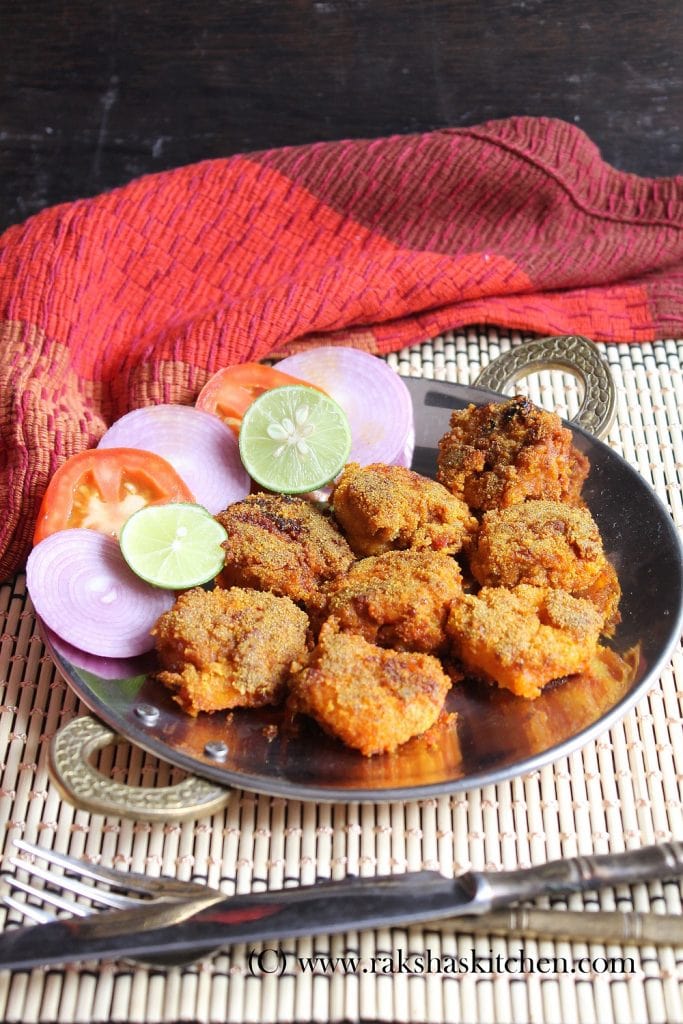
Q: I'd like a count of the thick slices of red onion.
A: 3